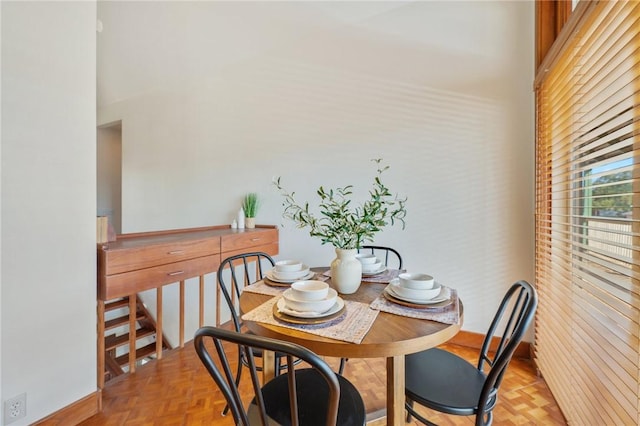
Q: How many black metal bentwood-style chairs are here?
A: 4